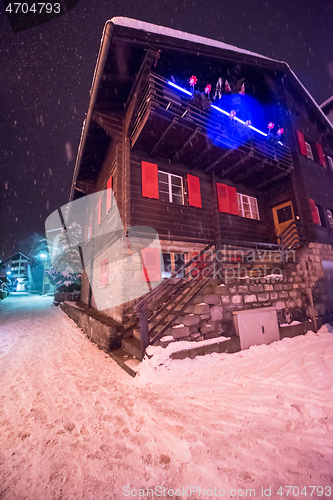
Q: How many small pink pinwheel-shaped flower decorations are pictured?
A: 6